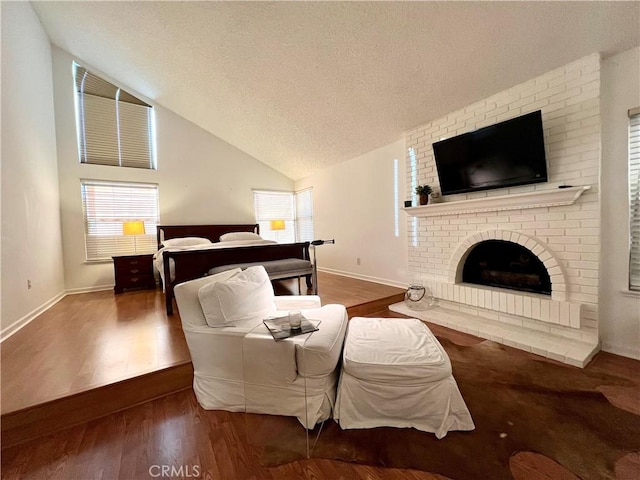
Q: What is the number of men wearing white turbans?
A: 0